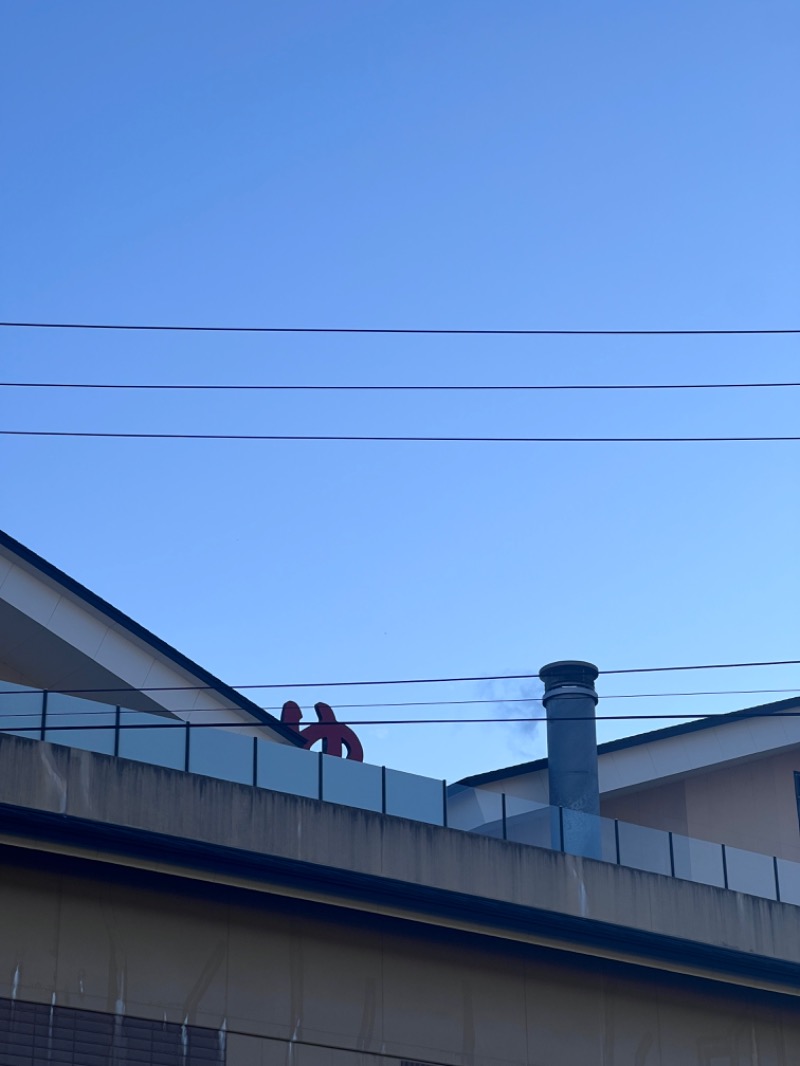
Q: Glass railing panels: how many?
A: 14